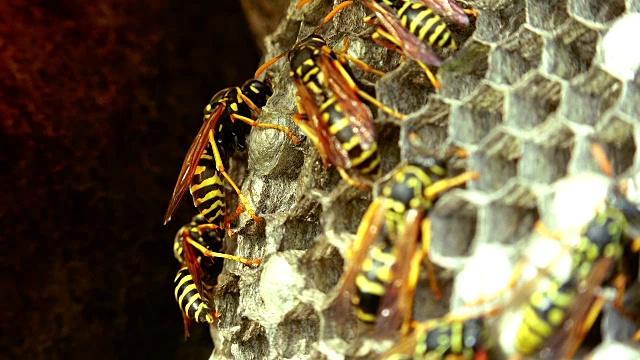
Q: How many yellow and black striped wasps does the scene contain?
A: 7